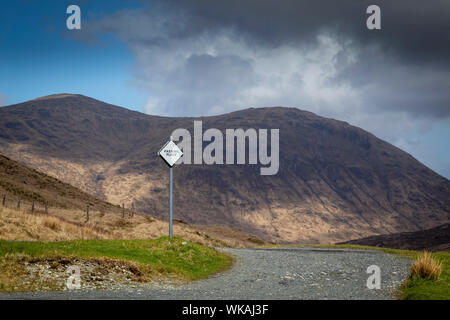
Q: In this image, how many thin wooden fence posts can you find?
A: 7